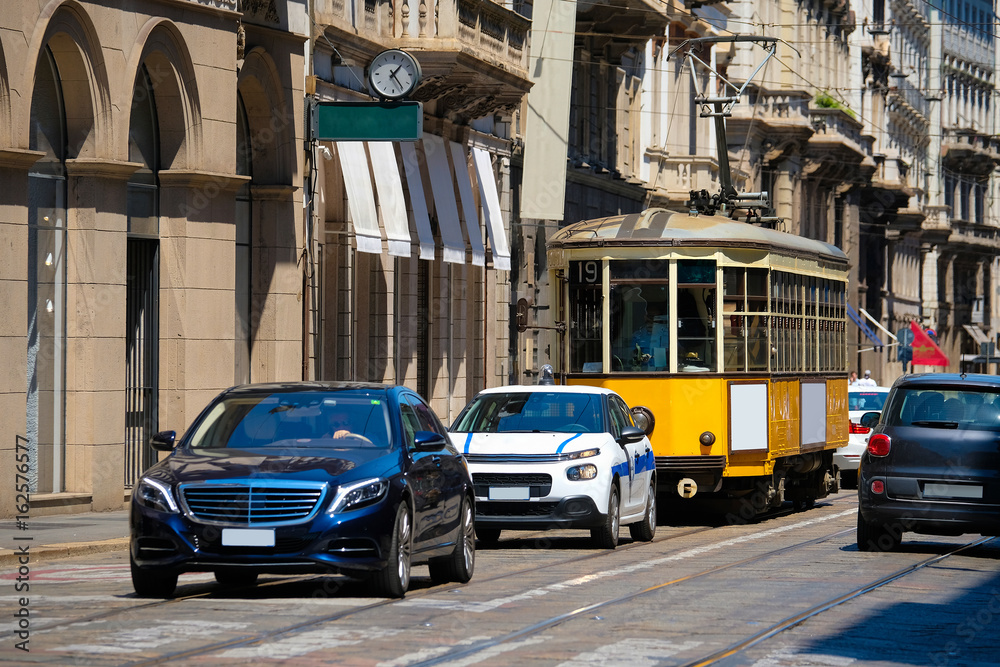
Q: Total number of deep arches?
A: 3